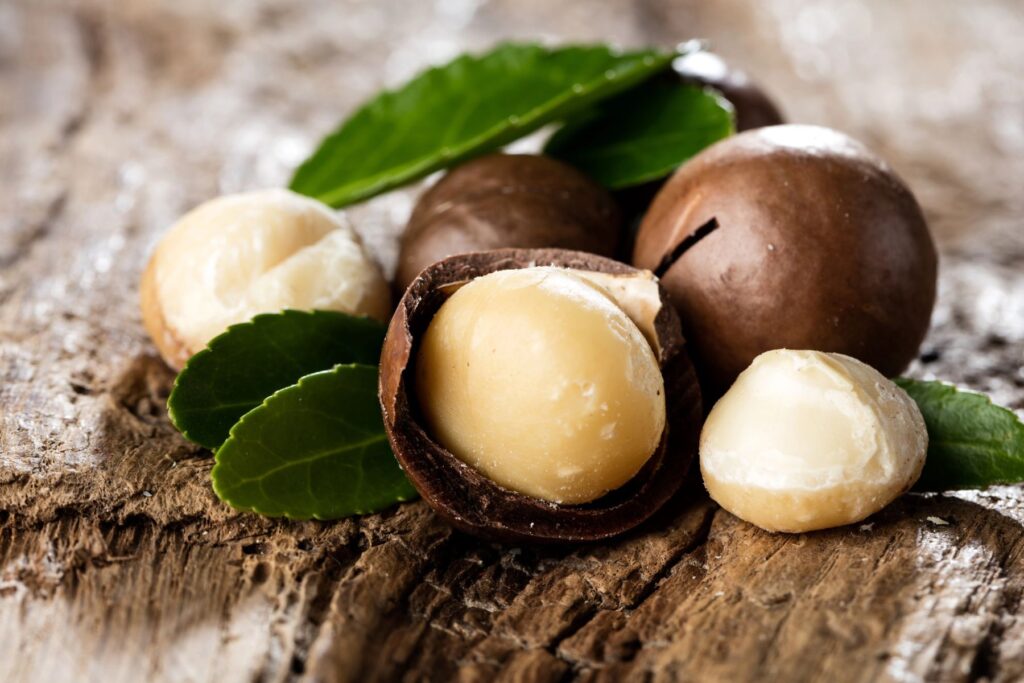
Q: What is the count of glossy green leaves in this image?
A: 5